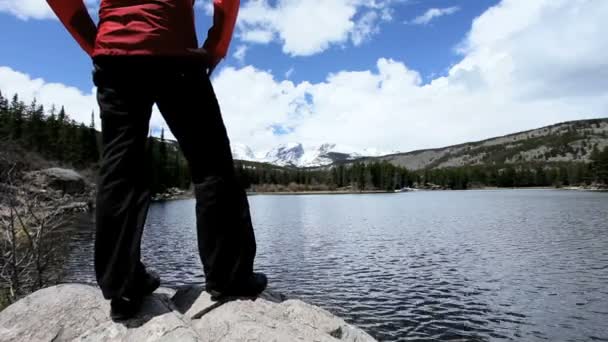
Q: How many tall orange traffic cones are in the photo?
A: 0